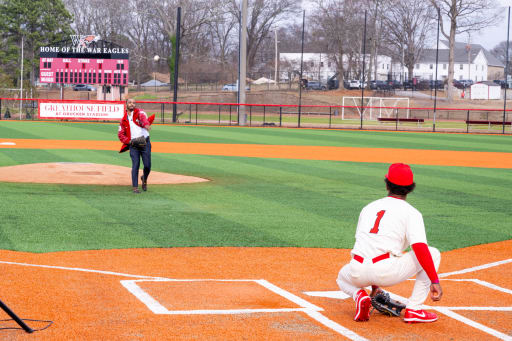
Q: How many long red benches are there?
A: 2